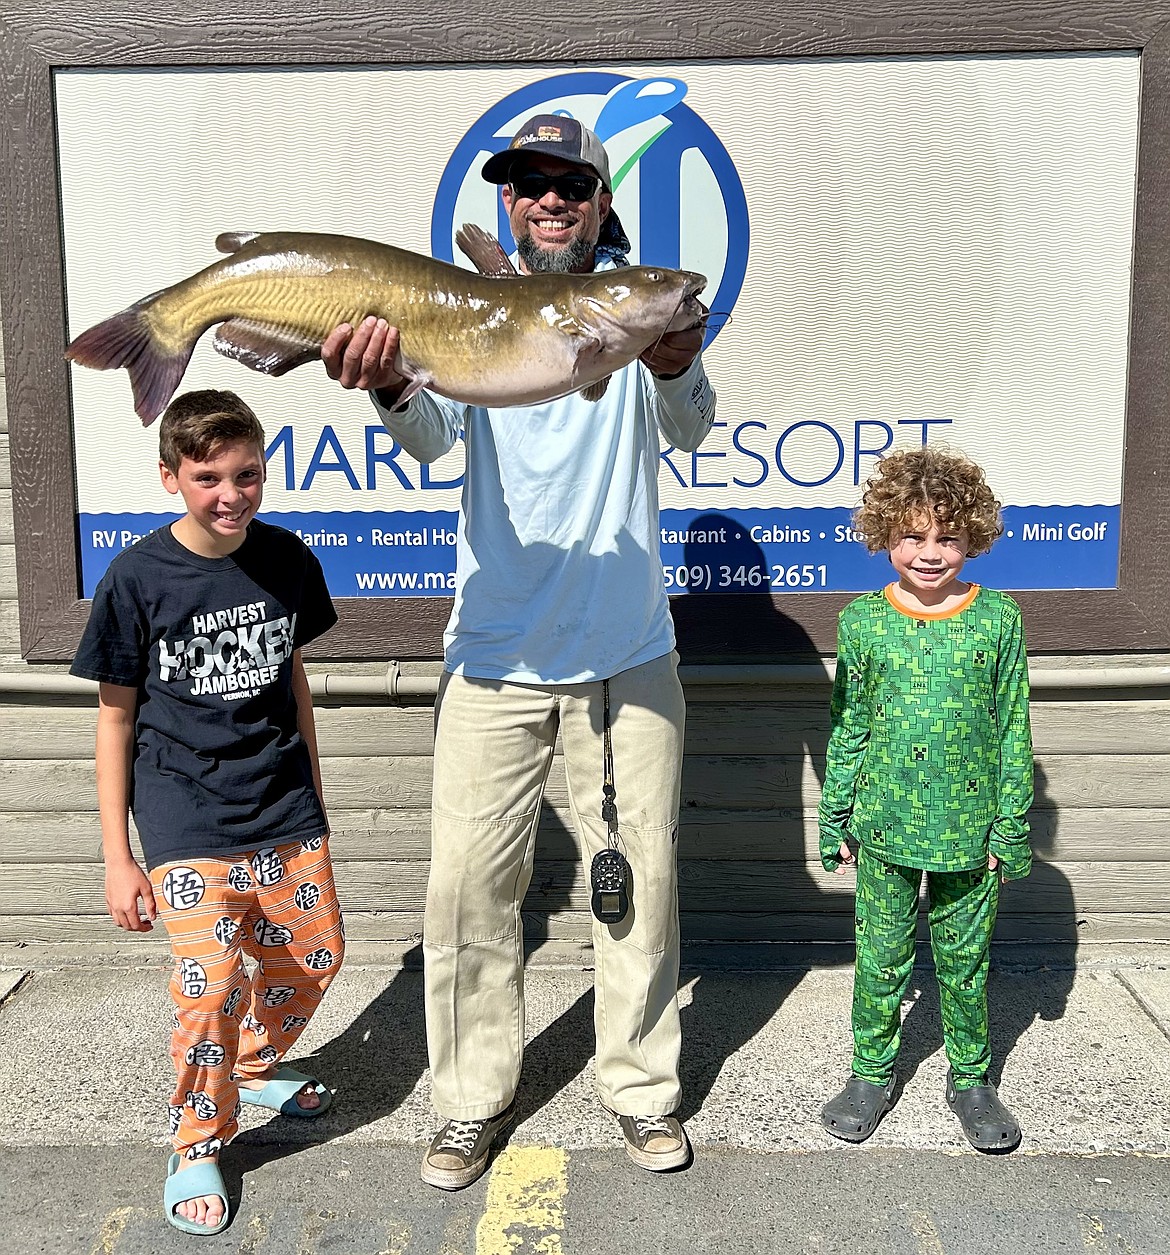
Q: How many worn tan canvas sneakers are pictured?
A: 2